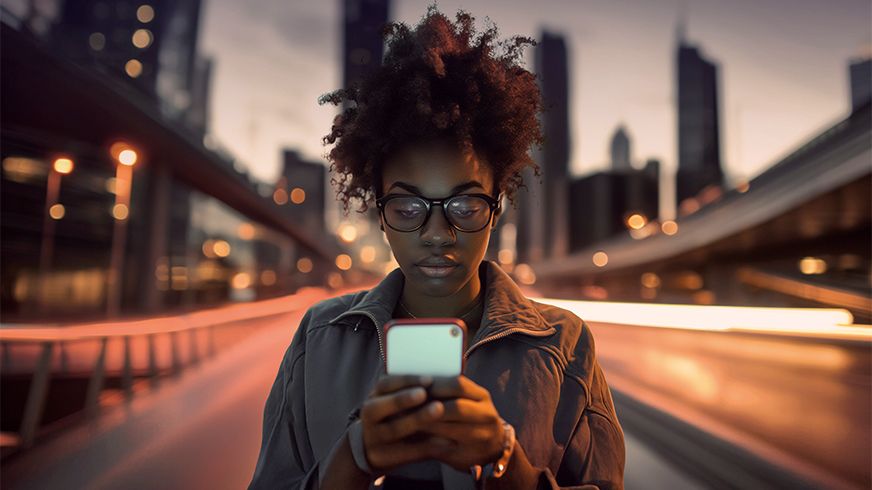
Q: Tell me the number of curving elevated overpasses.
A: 2